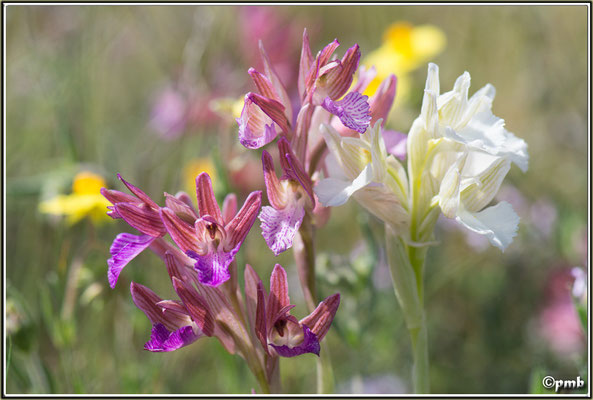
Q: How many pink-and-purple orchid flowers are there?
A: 7